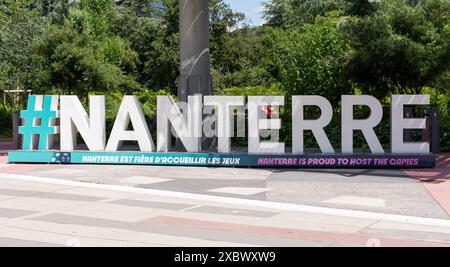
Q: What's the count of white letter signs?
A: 8